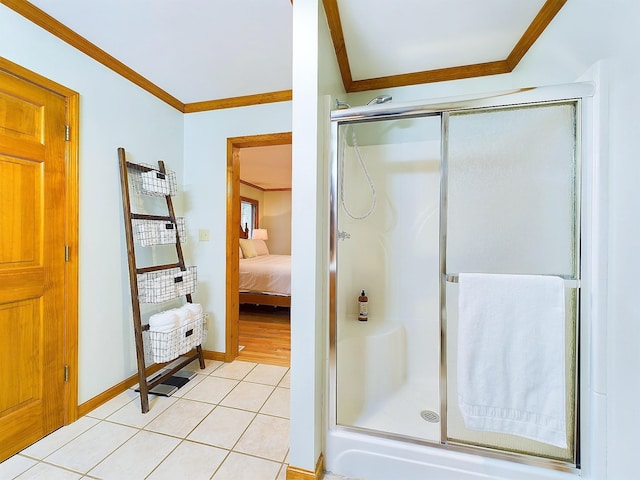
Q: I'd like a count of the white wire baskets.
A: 4